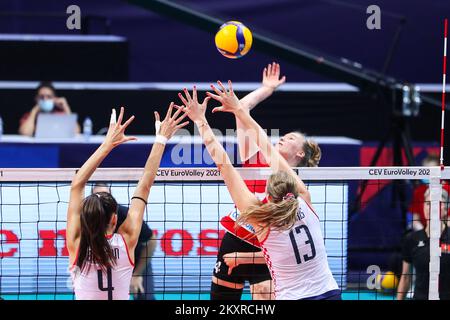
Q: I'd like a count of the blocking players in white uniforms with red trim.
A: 2